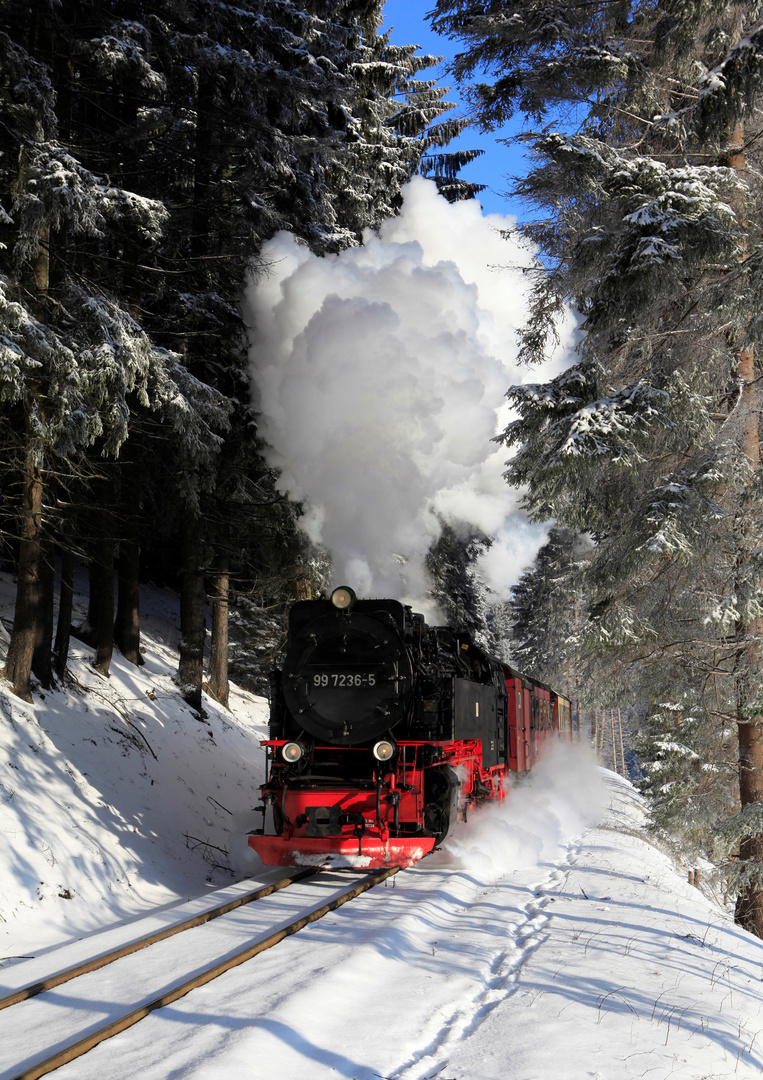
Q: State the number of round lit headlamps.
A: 3